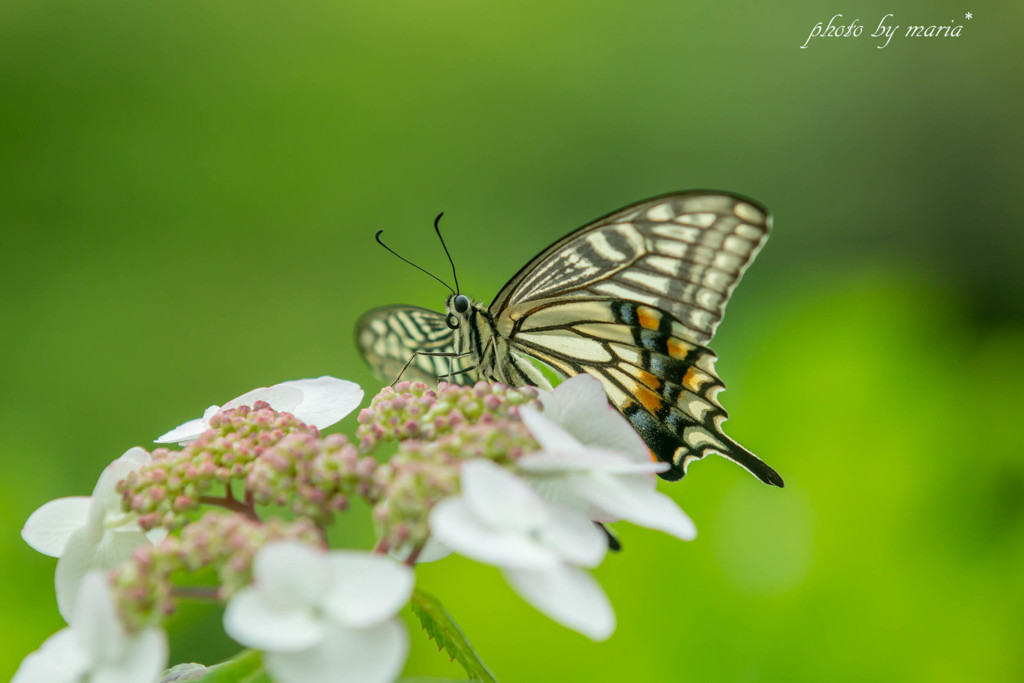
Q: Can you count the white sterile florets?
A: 6